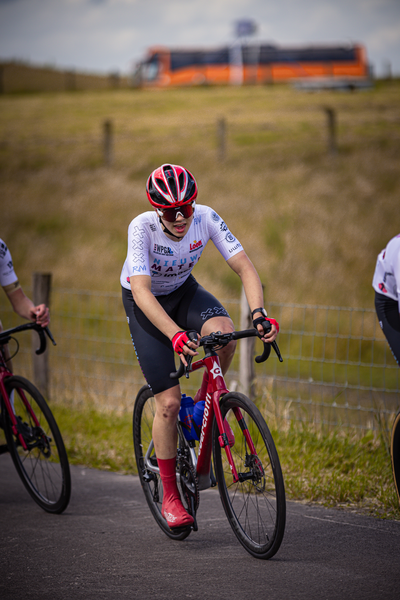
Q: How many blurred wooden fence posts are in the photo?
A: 5